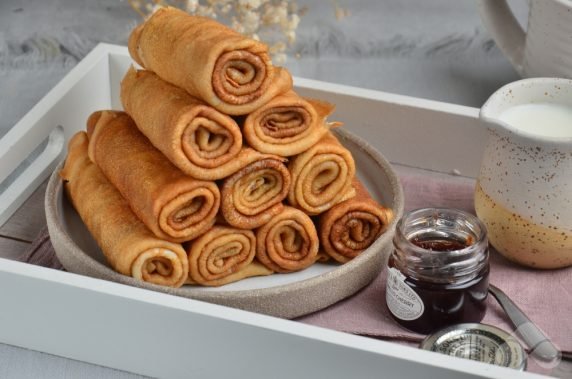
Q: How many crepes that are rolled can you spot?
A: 10